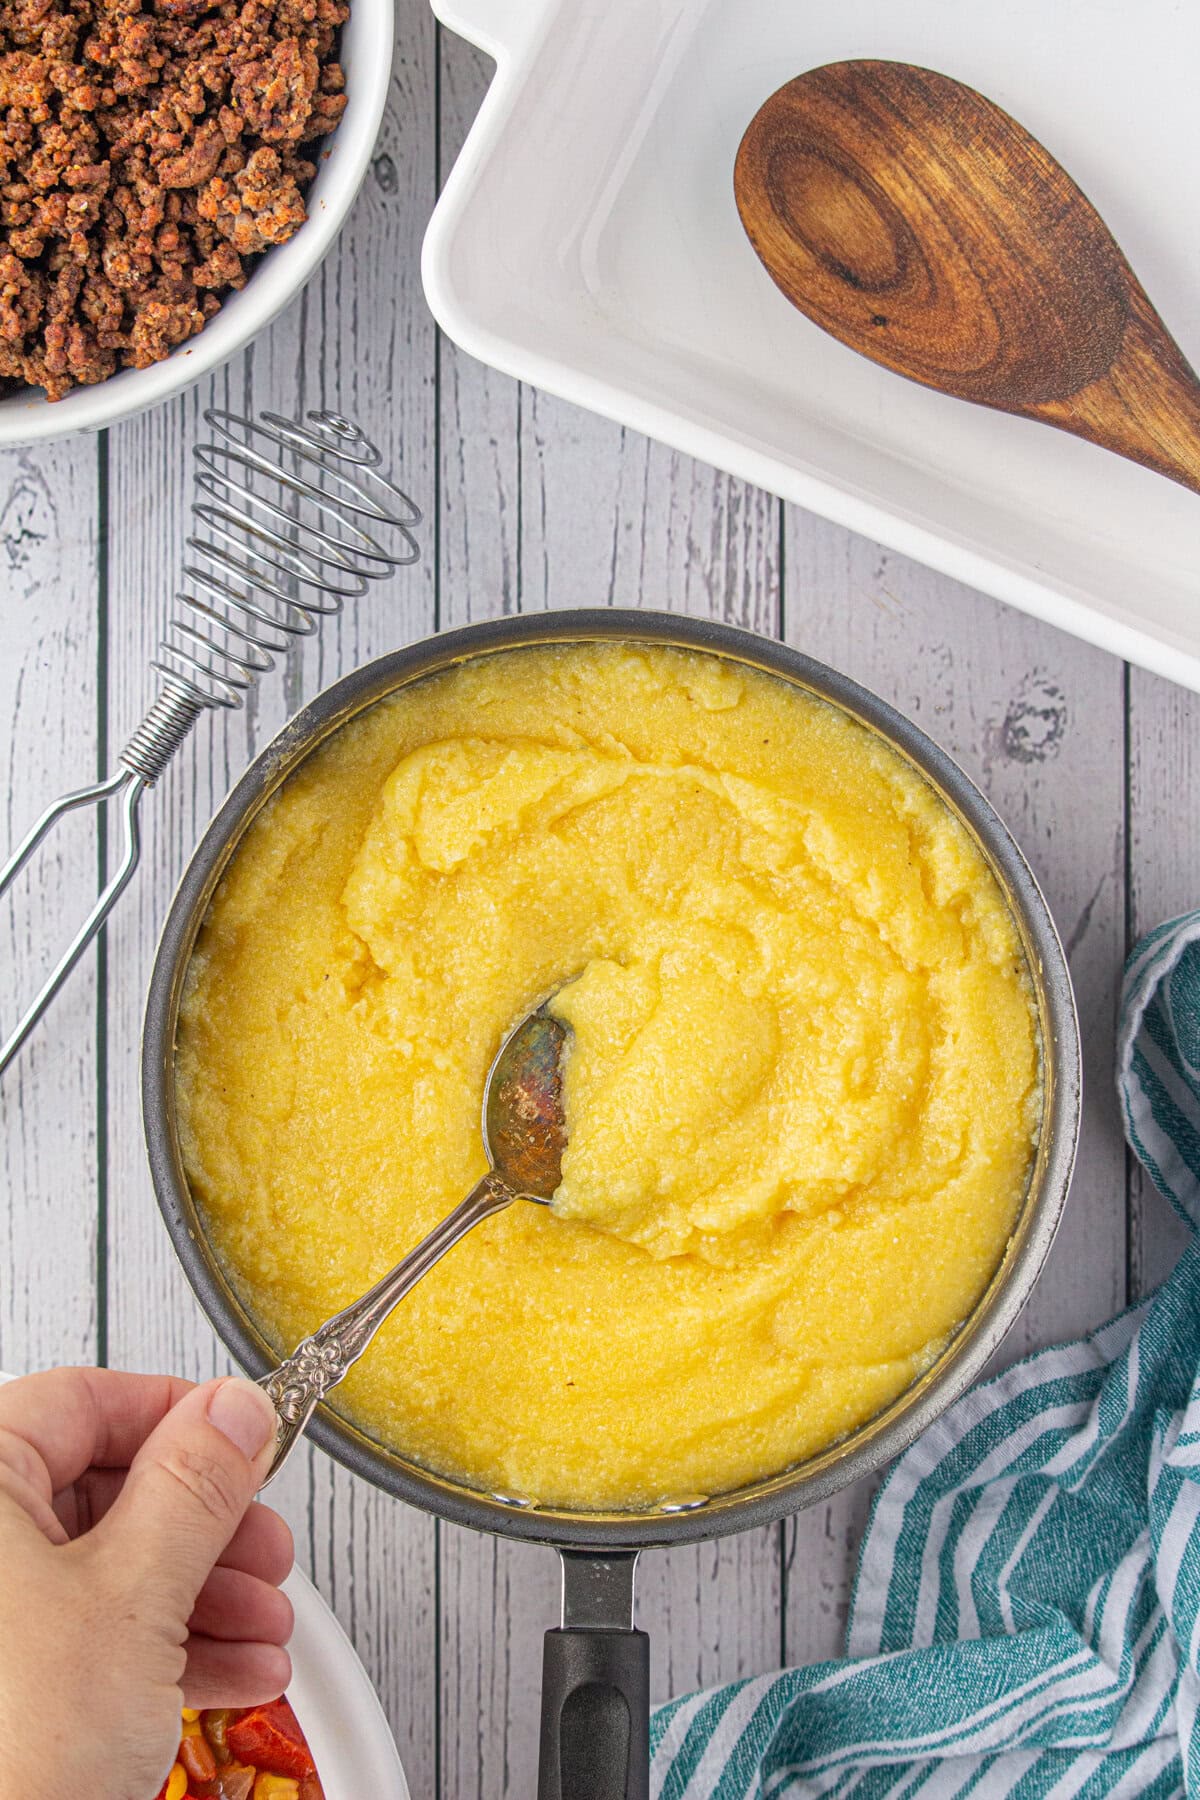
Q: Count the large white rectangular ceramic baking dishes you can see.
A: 1